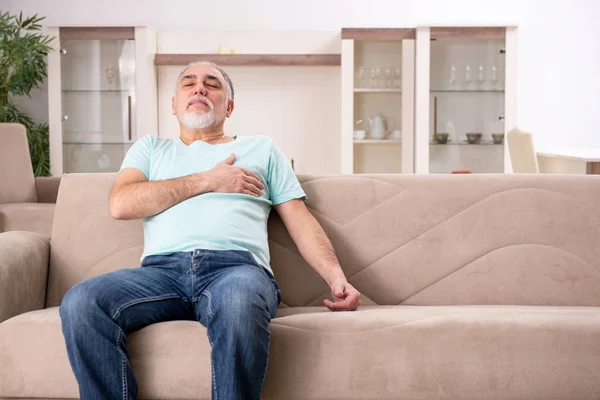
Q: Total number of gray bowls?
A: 3